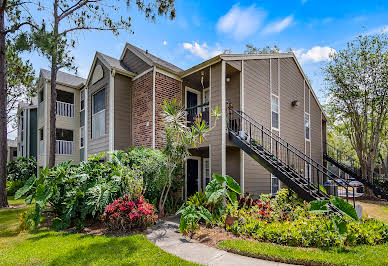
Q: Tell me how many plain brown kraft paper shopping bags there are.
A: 0